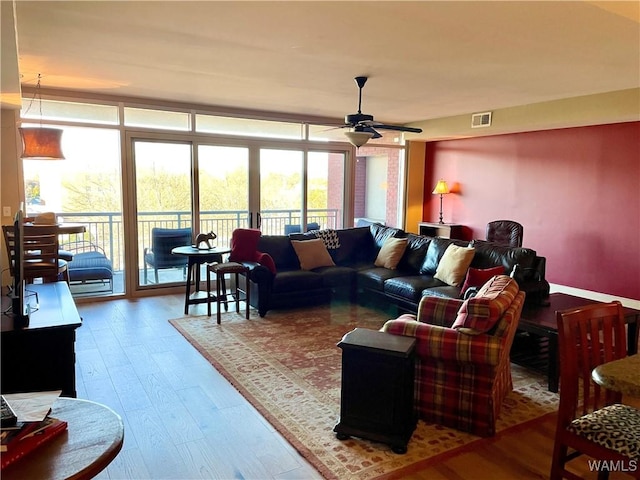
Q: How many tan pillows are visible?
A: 3